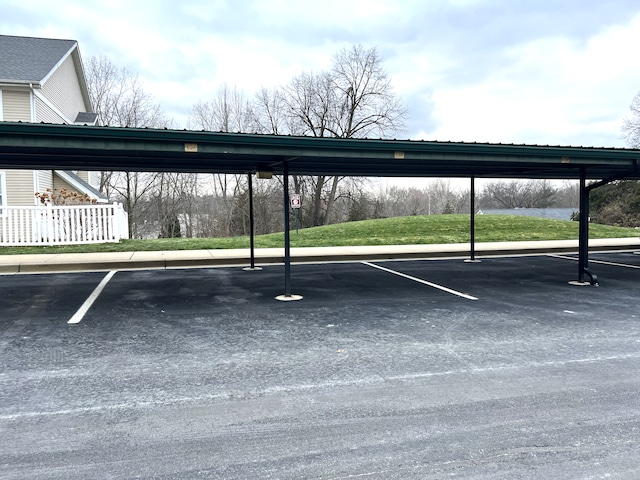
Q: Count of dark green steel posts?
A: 4